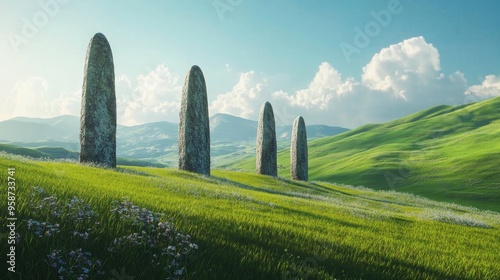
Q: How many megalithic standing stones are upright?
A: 4